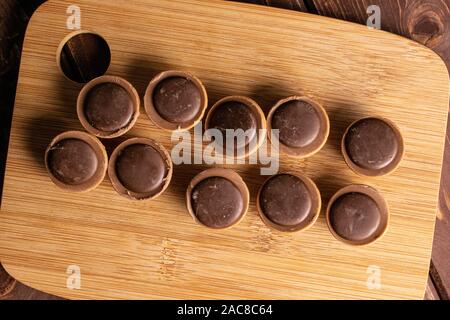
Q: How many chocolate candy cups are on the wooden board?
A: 10